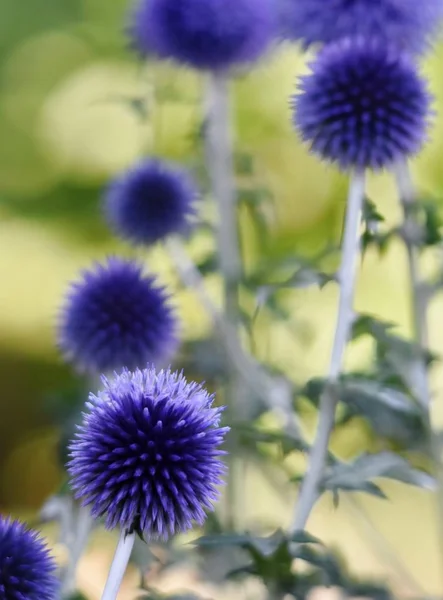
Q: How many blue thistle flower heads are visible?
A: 7